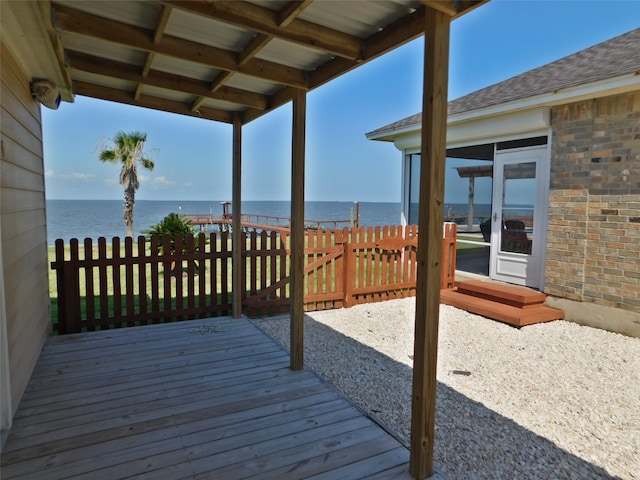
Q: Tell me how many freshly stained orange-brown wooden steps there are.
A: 2